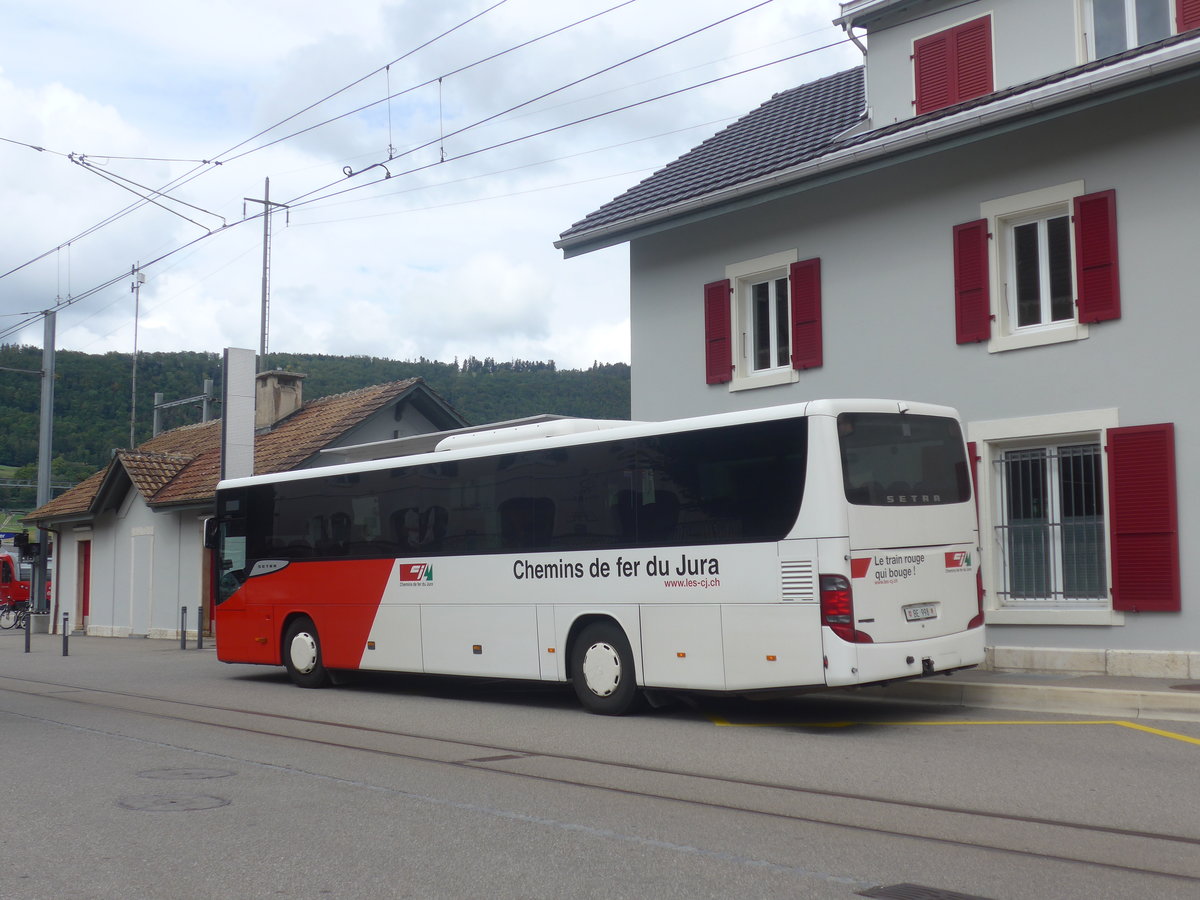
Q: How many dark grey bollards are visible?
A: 4